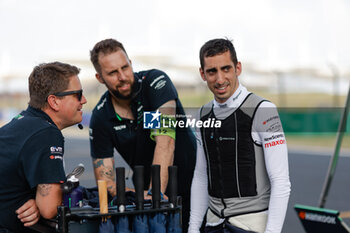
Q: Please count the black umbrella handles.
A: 4